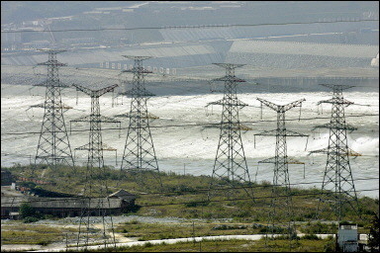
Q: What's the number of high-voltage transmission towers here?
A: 6